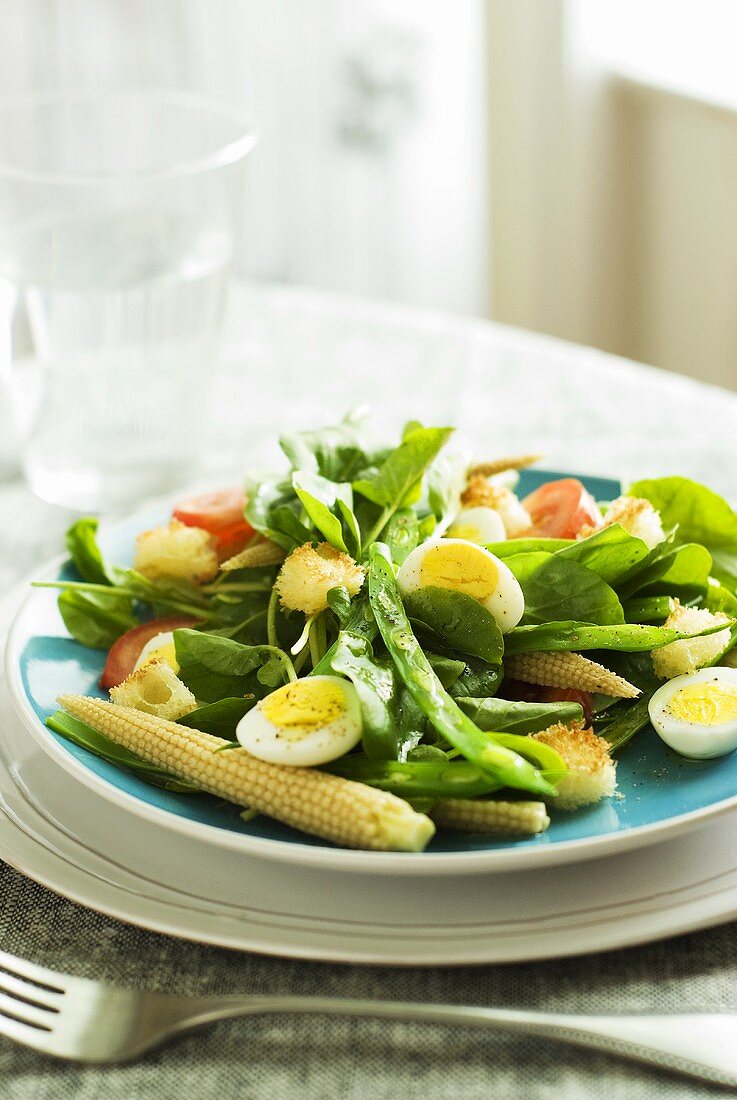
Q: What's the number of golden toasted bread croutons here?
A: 7